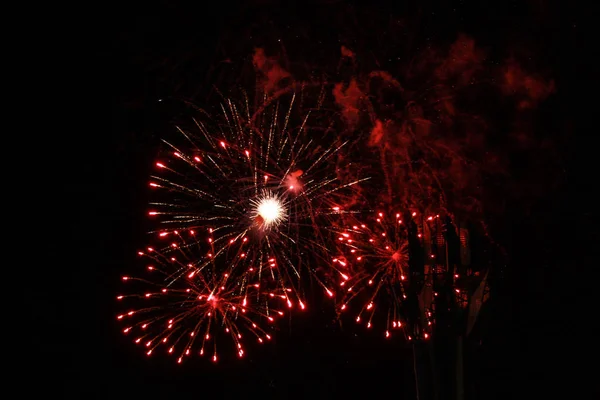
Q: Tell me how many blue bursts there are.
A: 0